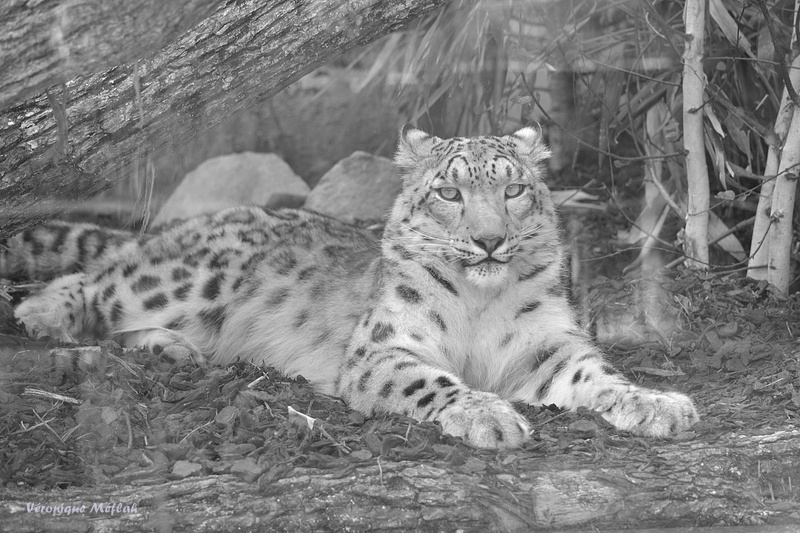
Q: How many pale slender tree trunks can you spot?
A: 3